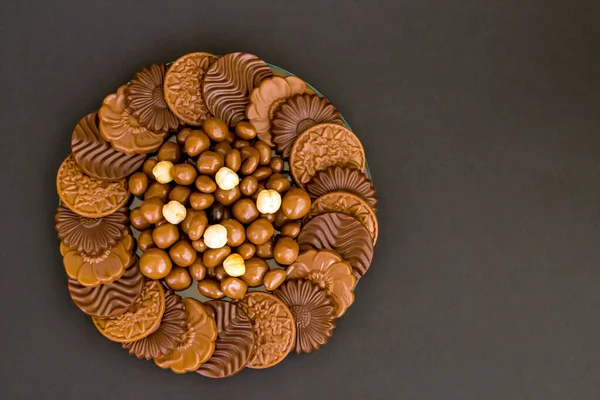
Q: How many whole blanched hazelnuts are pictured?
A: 6